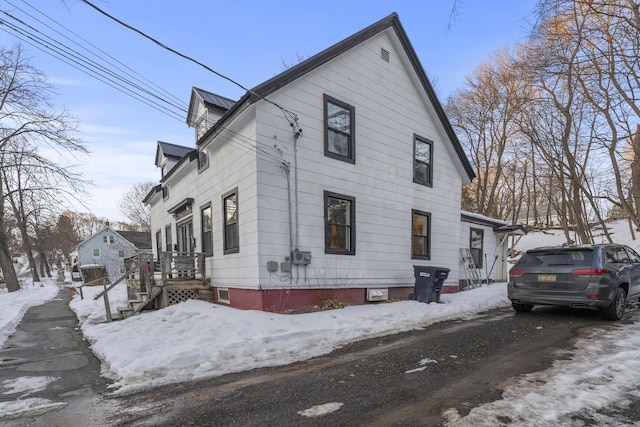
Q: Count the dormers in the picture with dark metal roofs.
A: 2